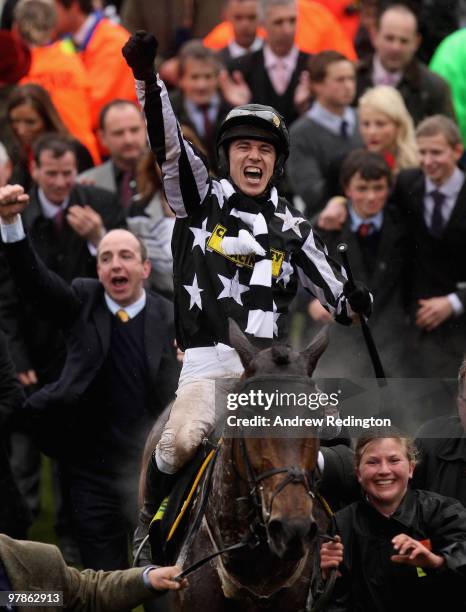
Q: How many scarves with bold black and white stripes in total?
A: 1